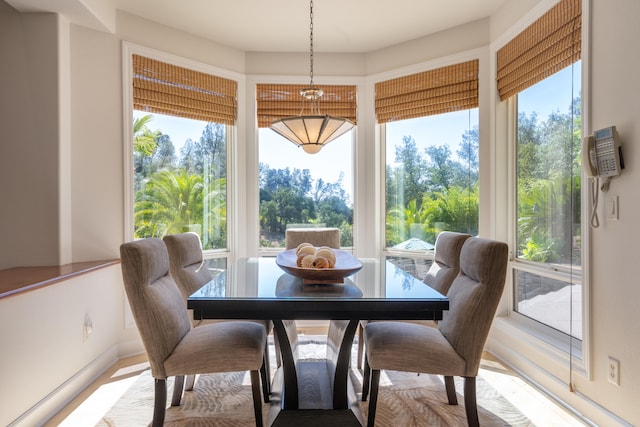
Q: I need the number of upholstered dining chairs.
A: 5